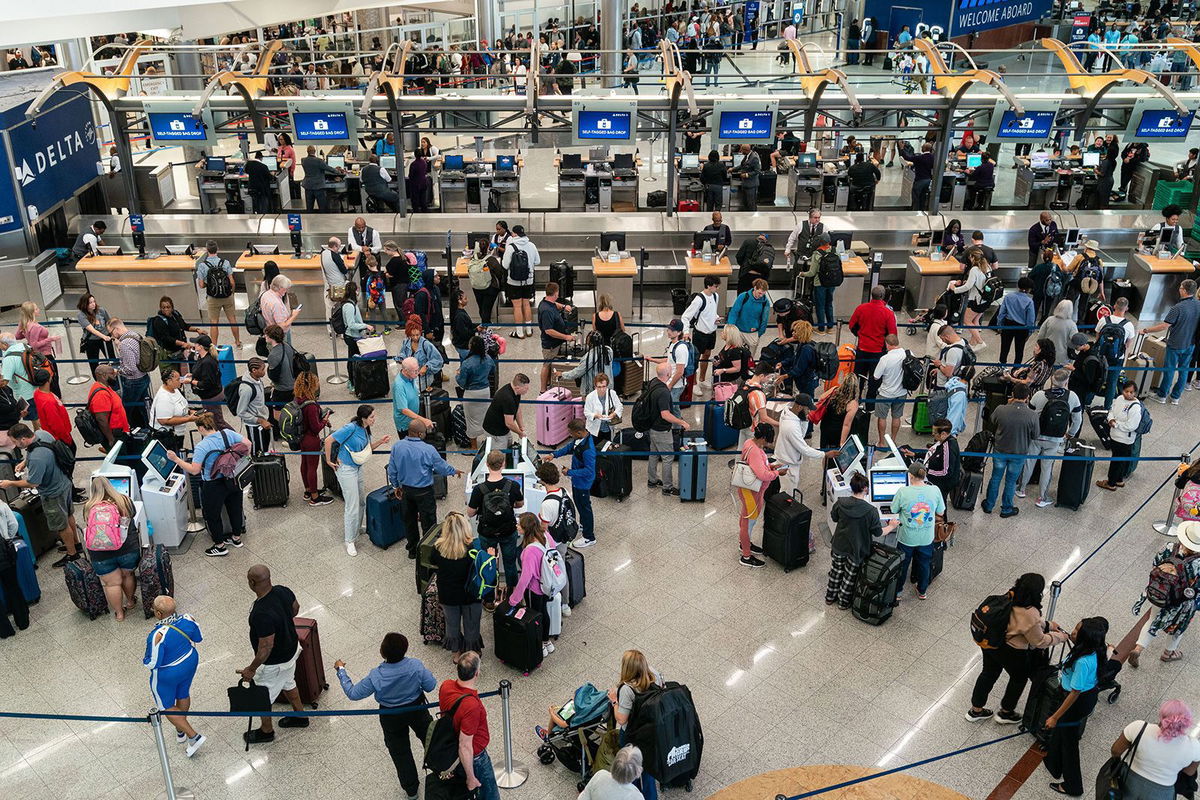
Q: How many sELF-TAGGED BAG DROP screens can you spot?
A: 6